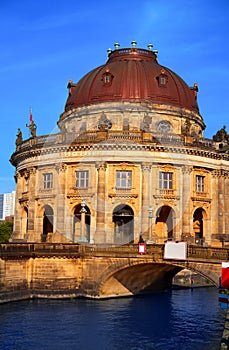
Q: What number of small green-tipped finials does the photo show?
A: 5